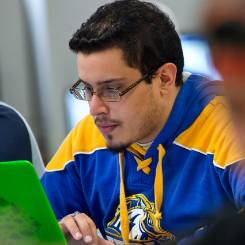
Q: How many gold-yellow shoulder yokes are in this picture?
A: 2